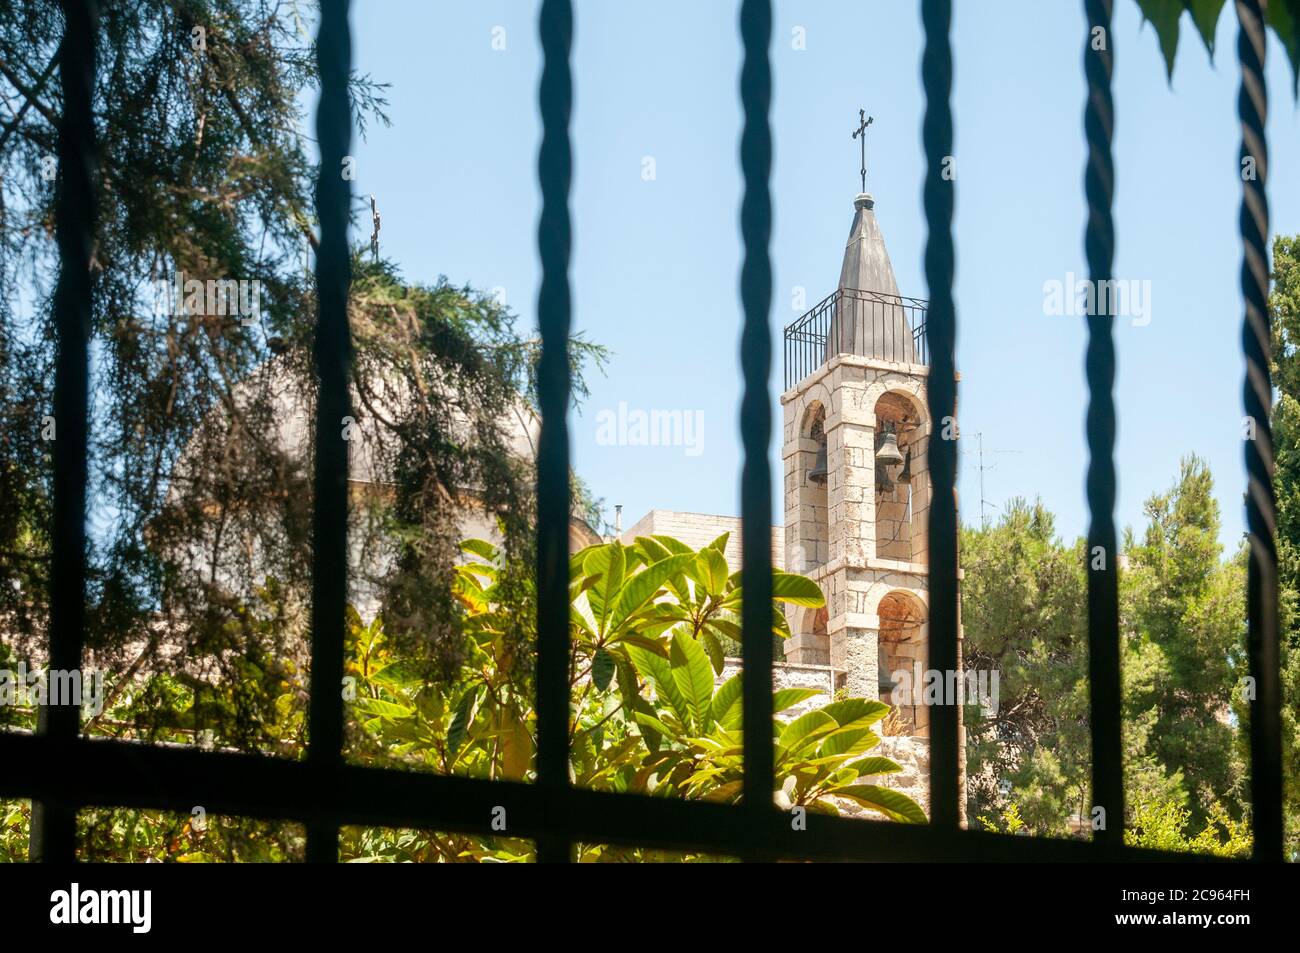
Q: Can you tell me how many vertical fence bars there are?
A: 7